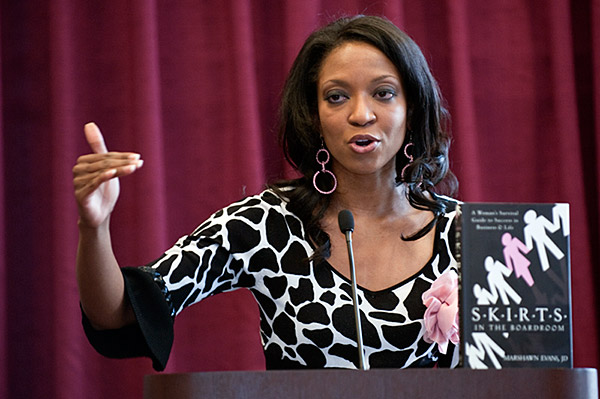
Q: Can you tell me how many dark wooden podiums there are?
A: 1